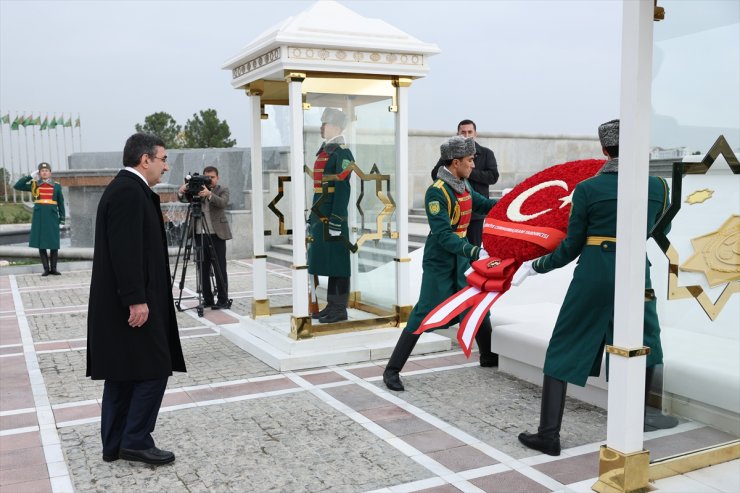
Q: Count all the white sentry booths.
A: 2